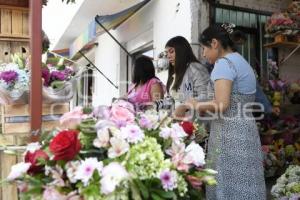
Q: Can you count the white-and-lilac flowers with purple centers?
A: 3